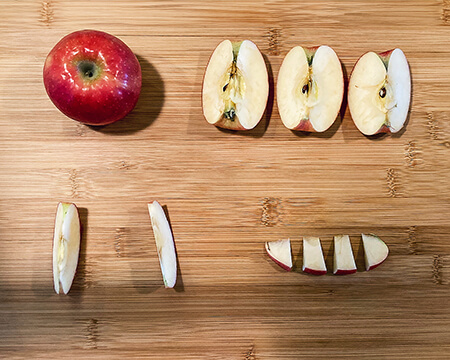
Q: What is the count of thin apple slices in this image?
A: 2